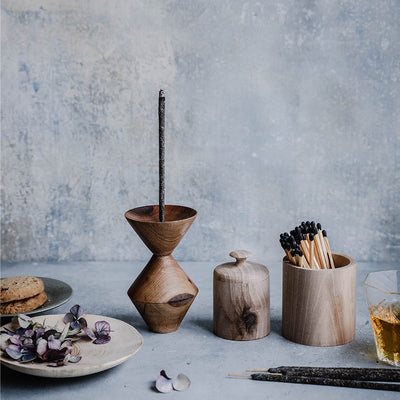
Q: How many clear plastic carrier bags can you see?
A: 0